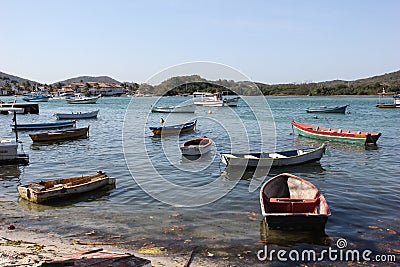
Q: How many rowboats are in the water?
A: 11